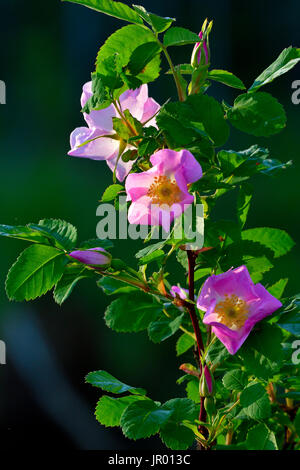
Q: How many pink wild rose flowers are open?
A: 3